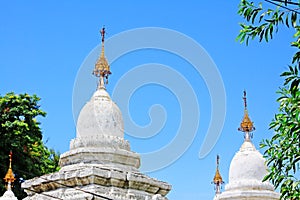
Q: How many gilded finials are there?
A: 4